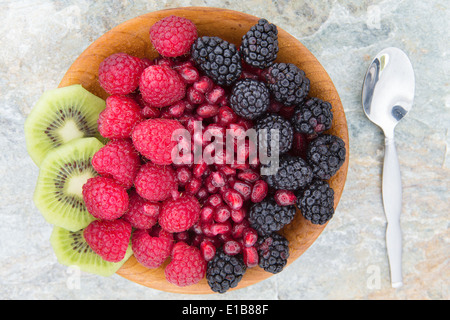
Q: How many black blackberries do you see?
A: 12